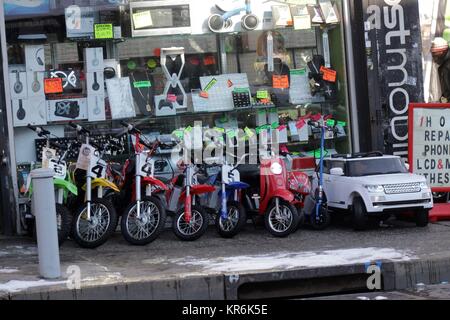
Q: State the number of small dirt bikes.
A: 5